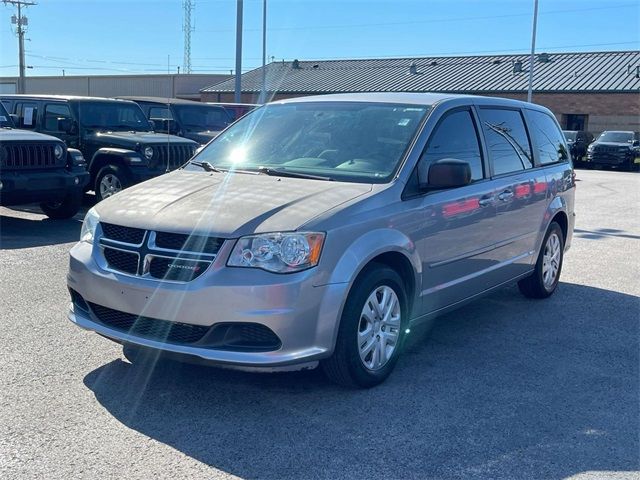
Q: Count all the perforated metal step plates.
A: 0